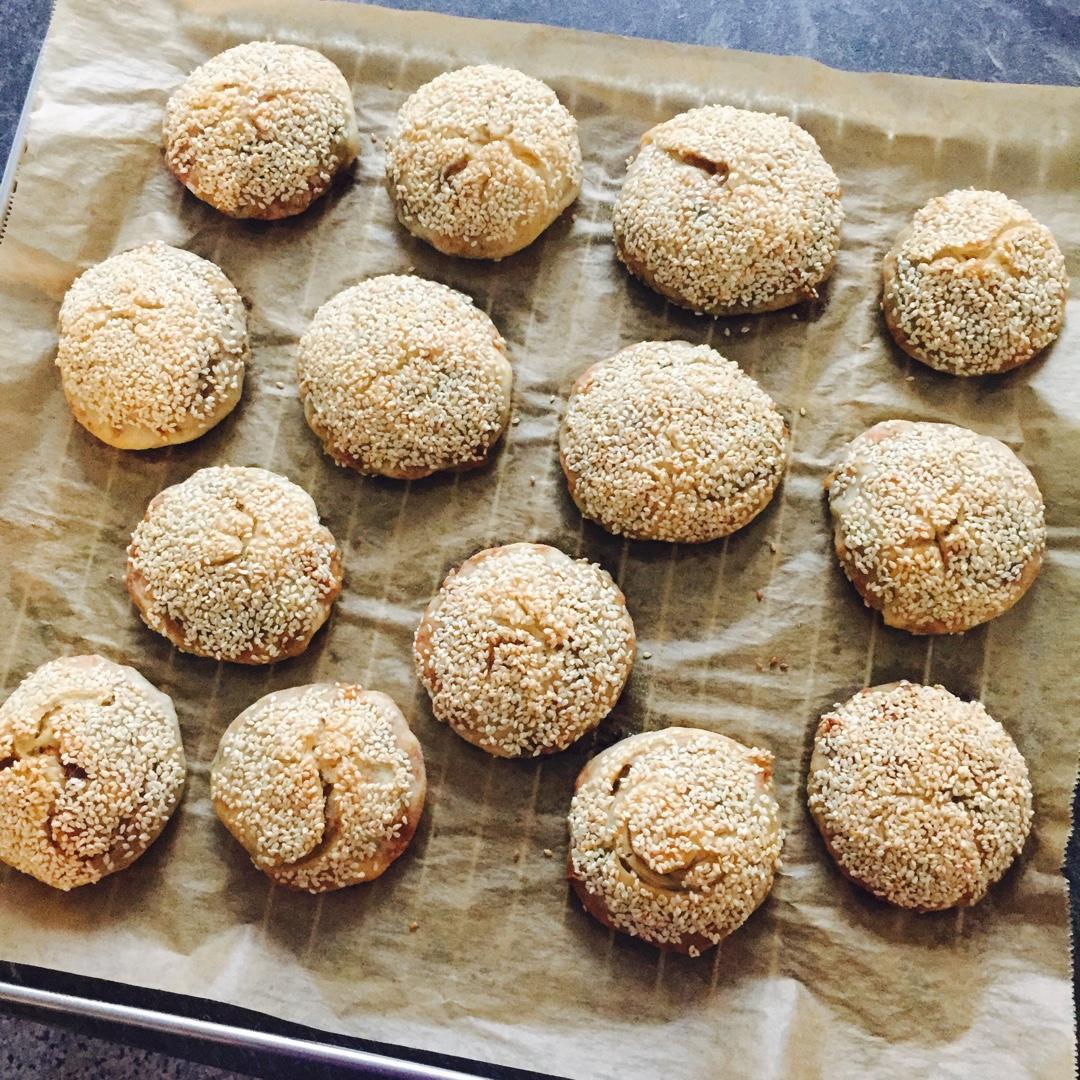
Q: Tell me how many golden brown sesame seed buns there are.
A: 14